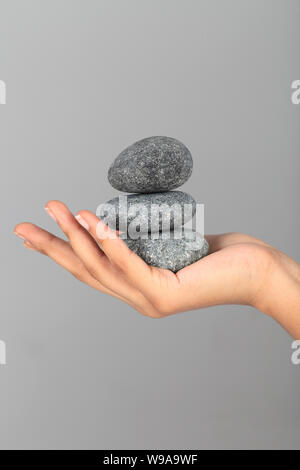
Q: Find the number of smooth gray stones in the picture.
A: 3